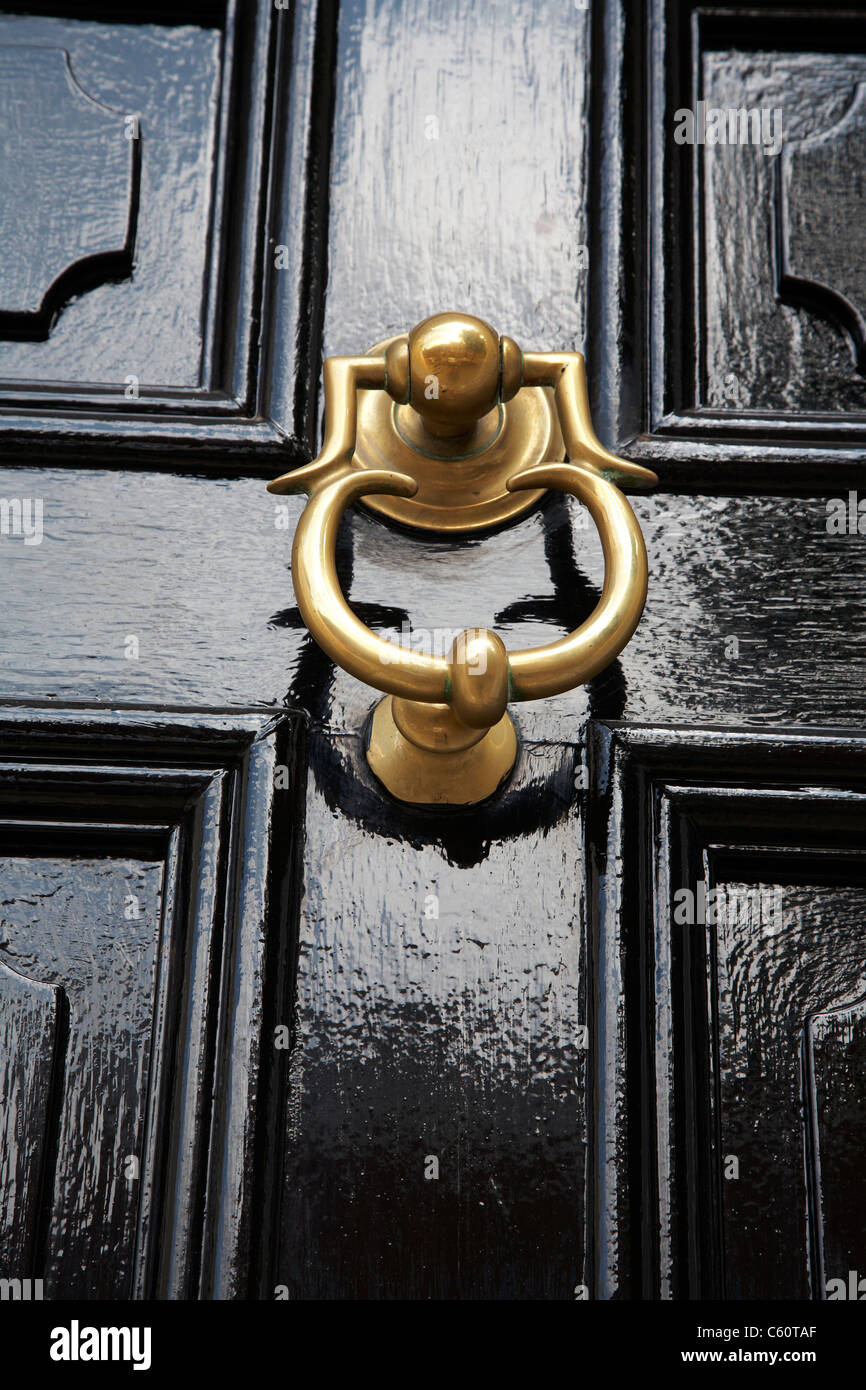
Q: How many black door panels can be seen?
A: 4